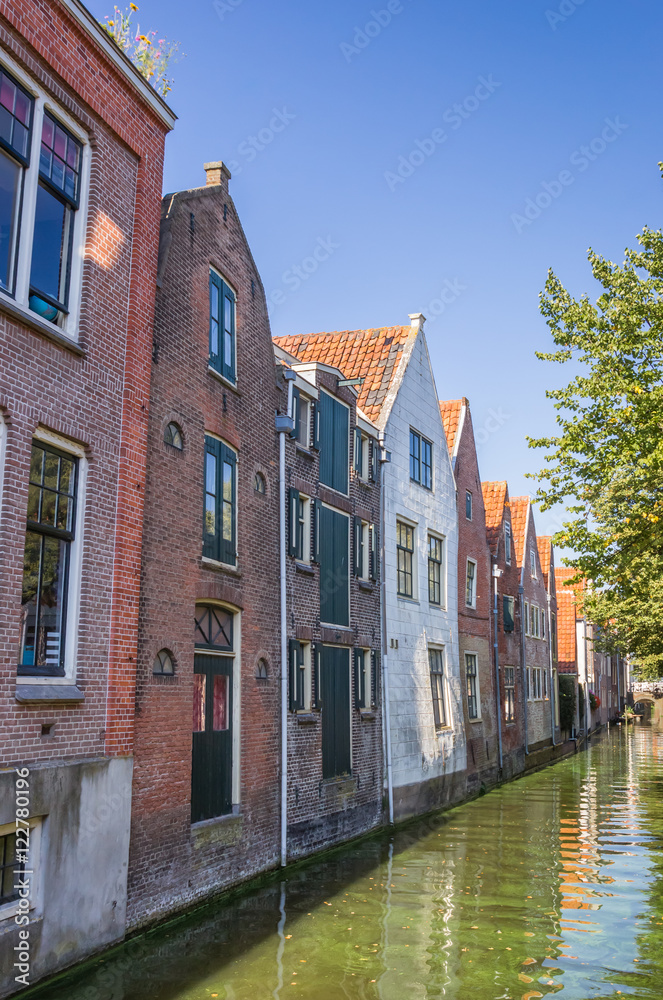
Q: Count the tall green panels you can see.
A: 3